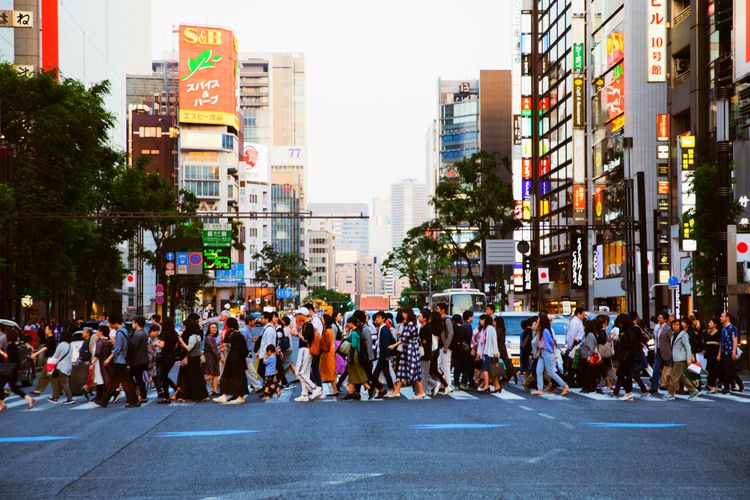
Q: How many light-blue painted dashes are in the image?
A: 4